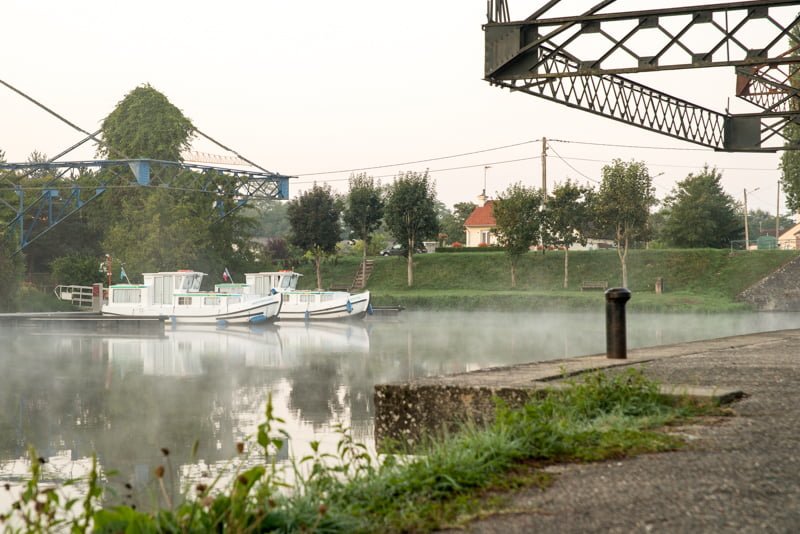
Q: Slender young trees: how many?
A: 6